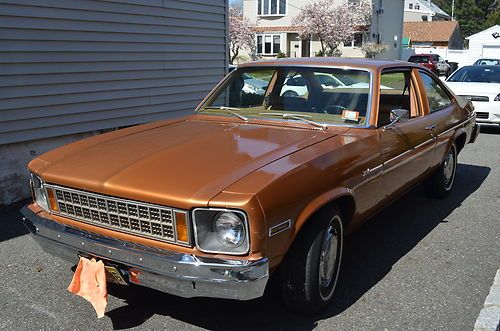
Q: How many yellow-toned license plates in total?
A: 1